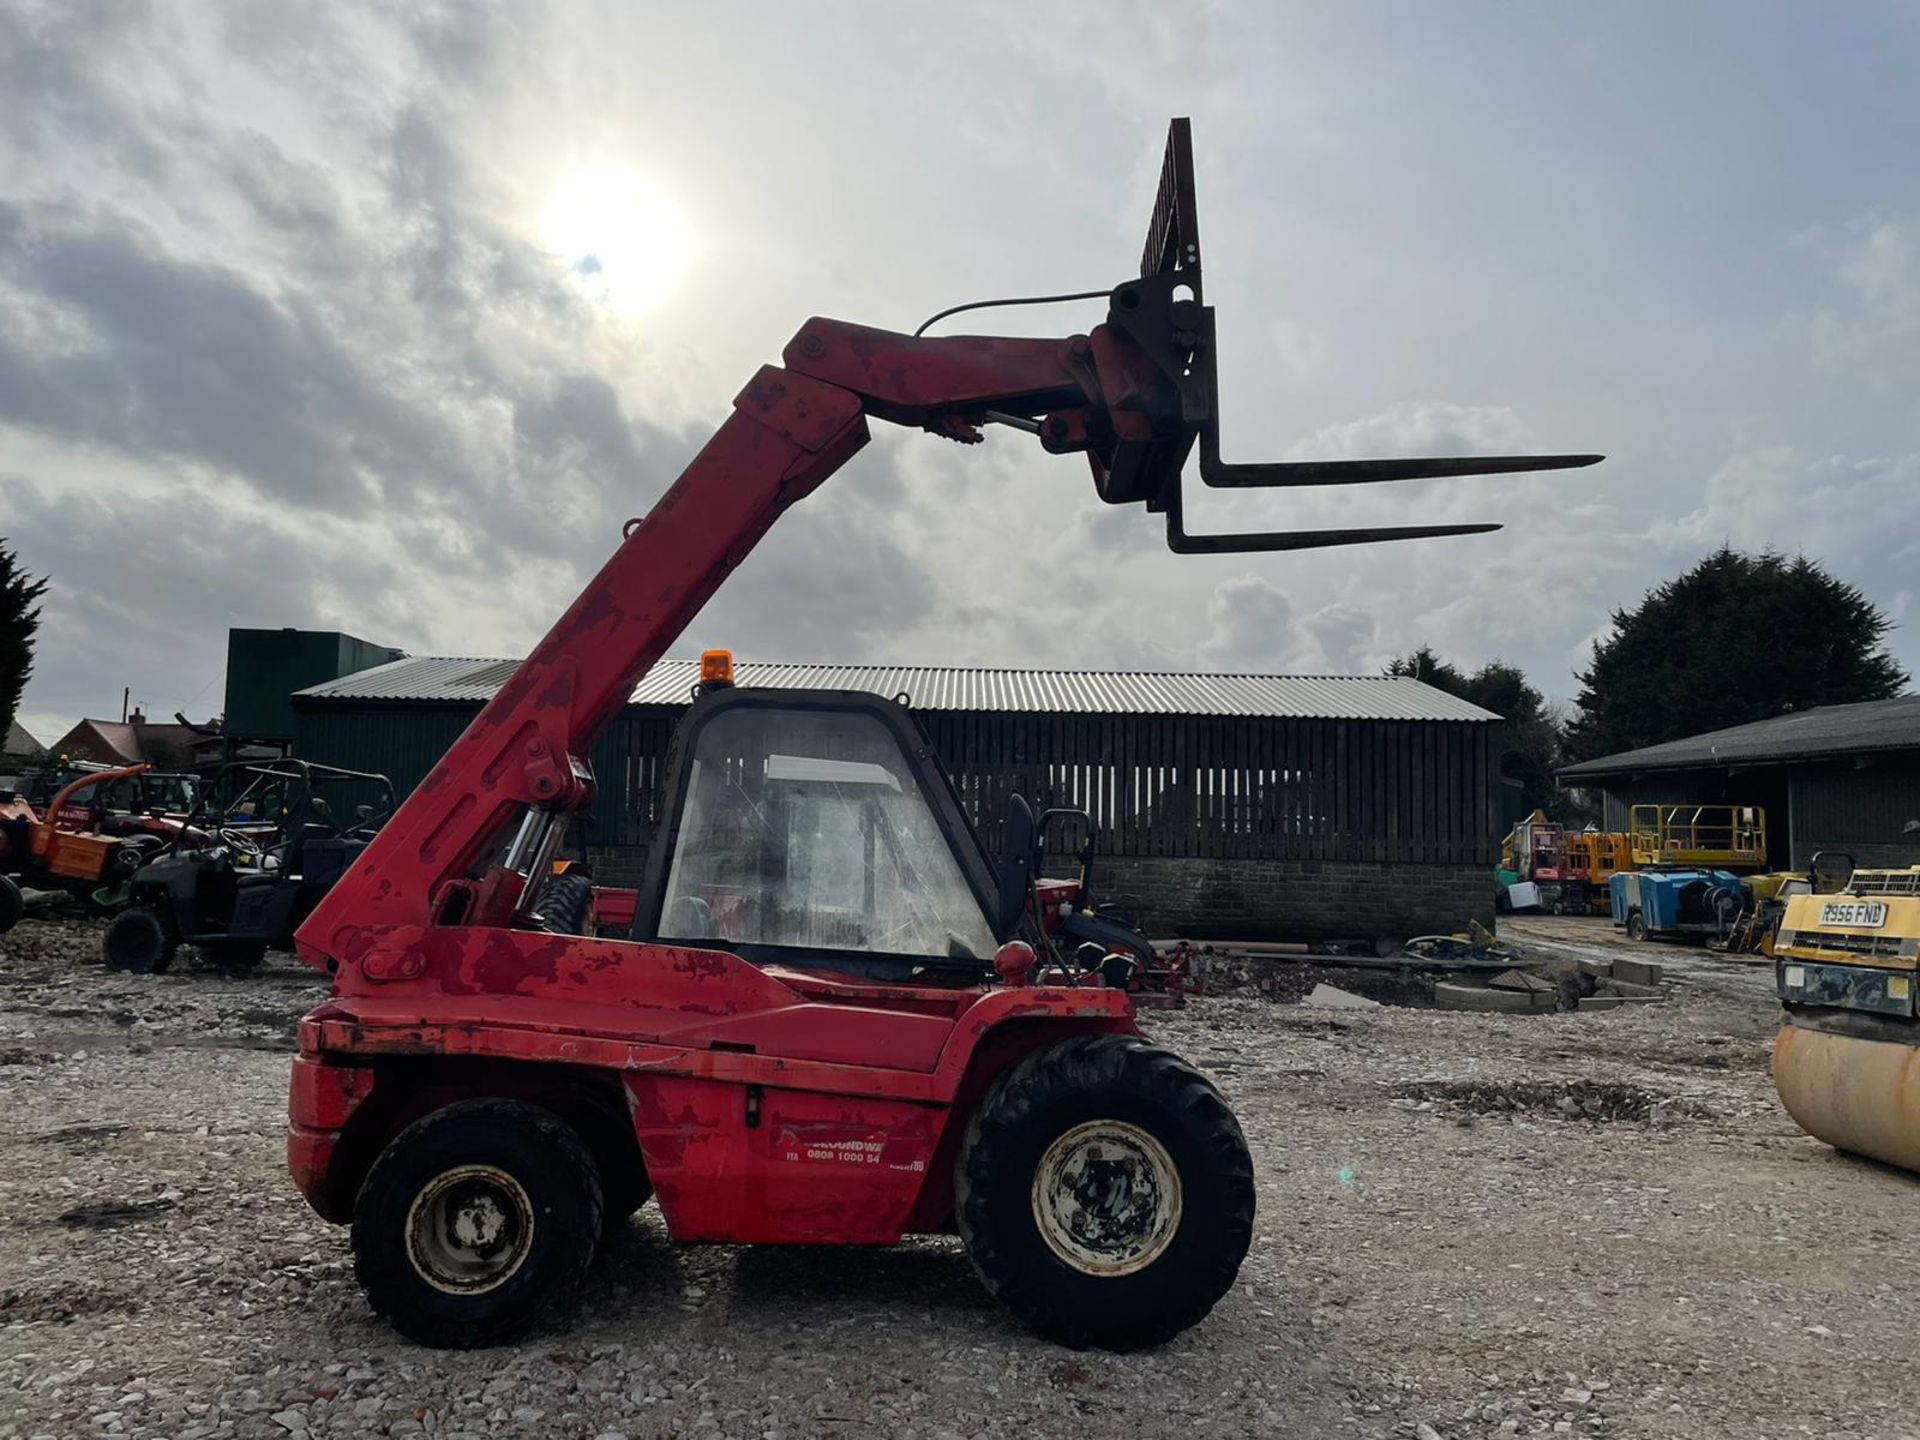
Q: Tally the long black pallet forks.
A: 2